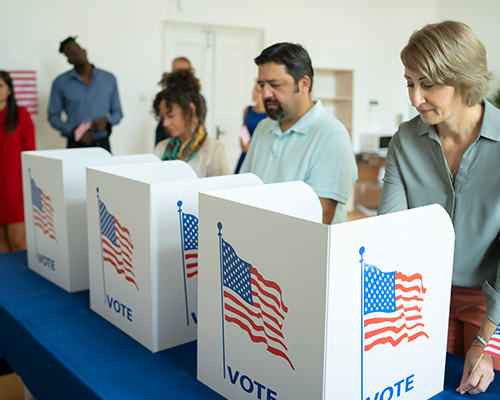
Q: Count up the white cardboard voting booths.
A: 3